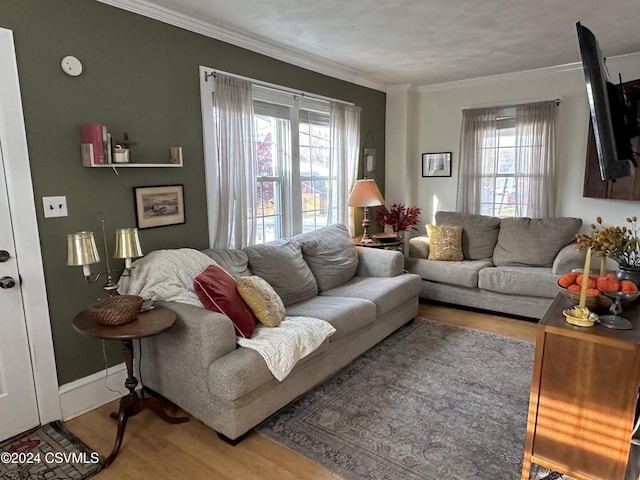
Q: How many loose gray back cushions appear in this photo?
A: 5